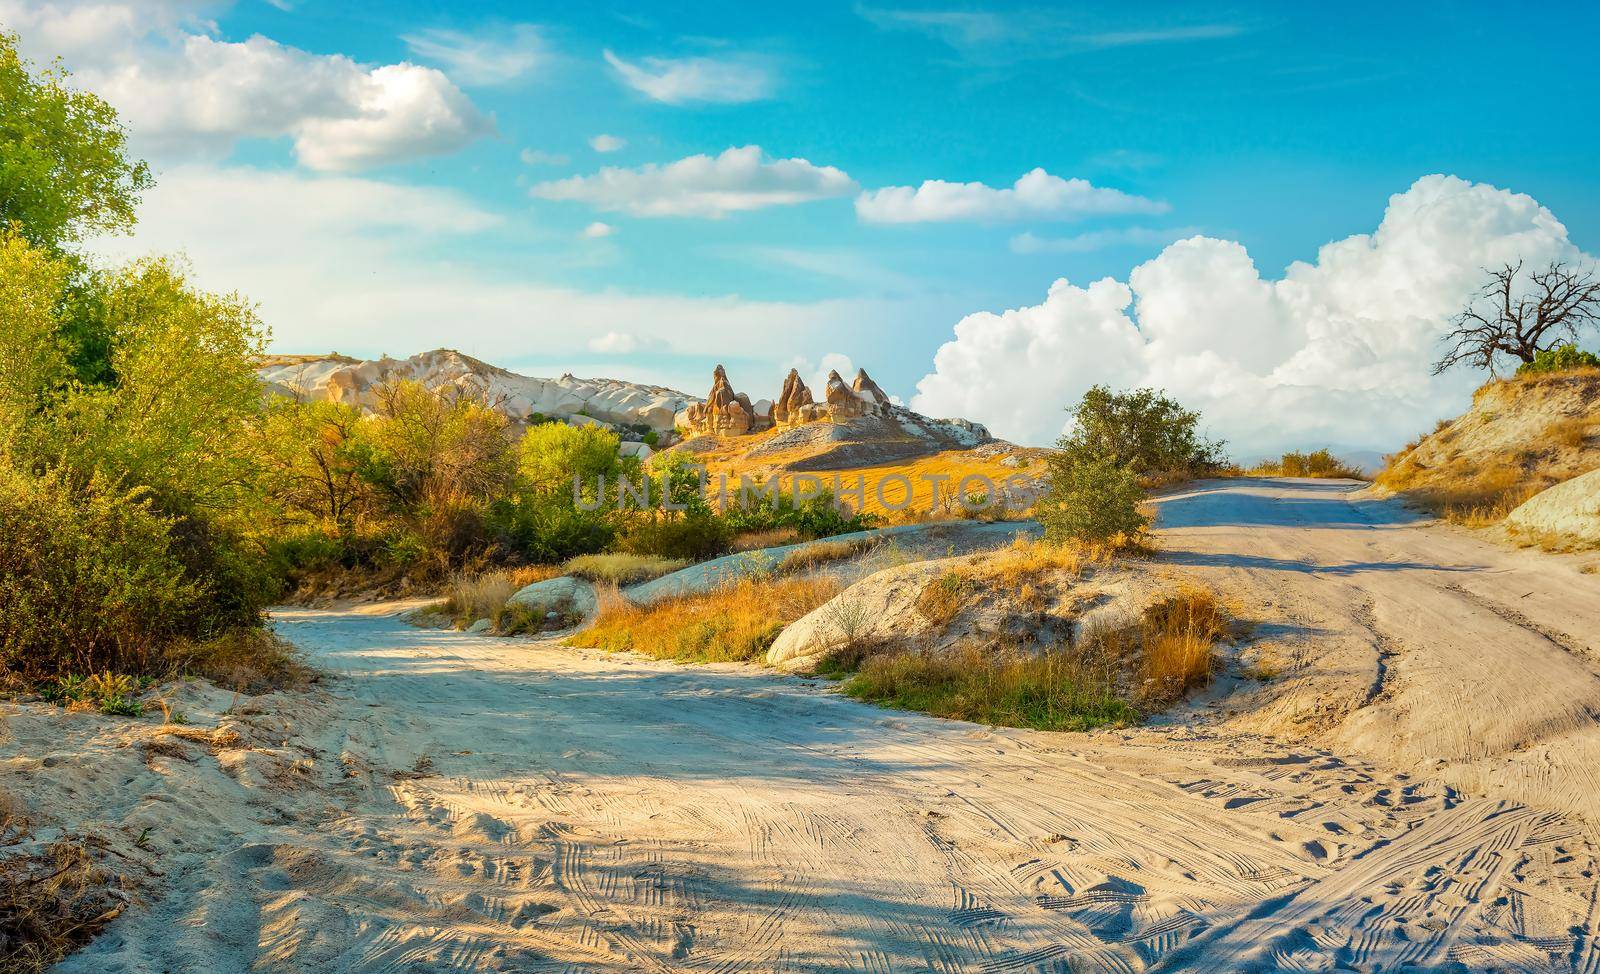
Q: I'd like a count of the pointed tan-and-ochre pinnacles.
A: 4